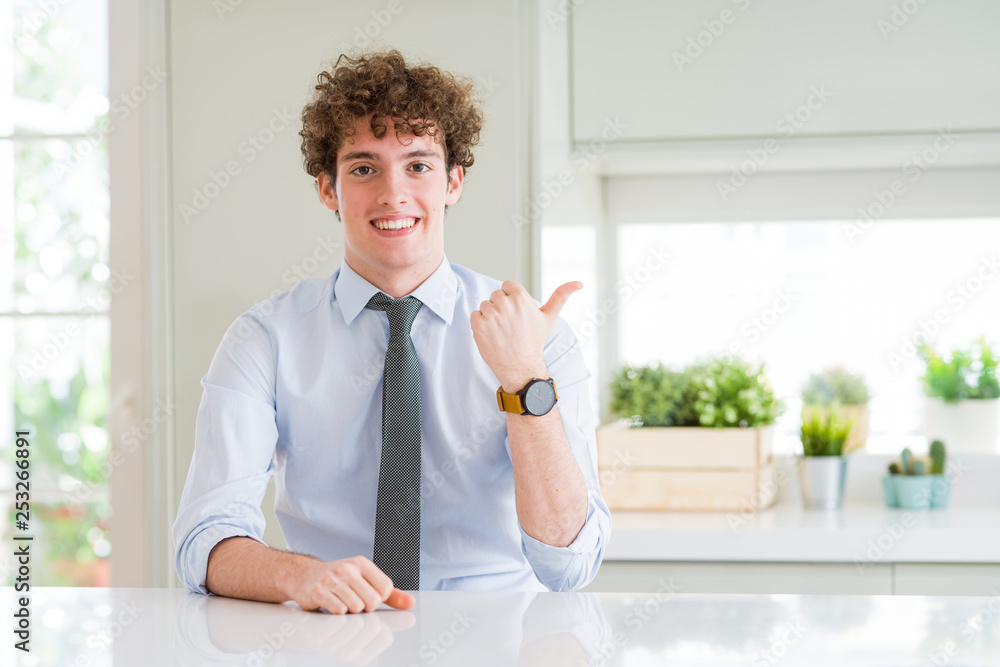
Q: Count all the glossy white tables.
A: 1